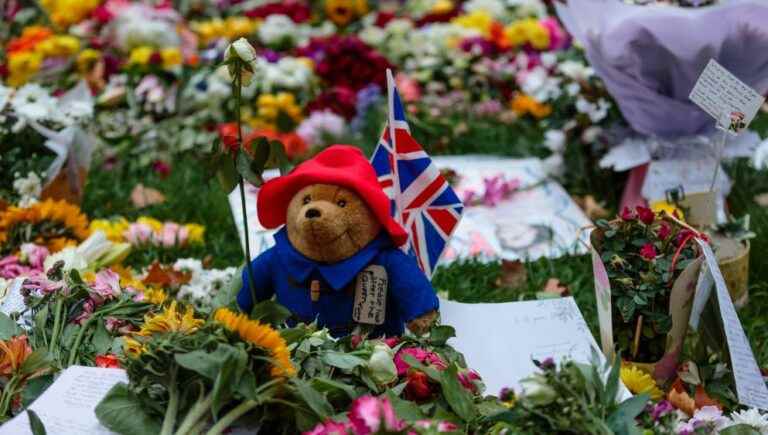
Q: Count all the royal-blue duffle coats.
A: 1